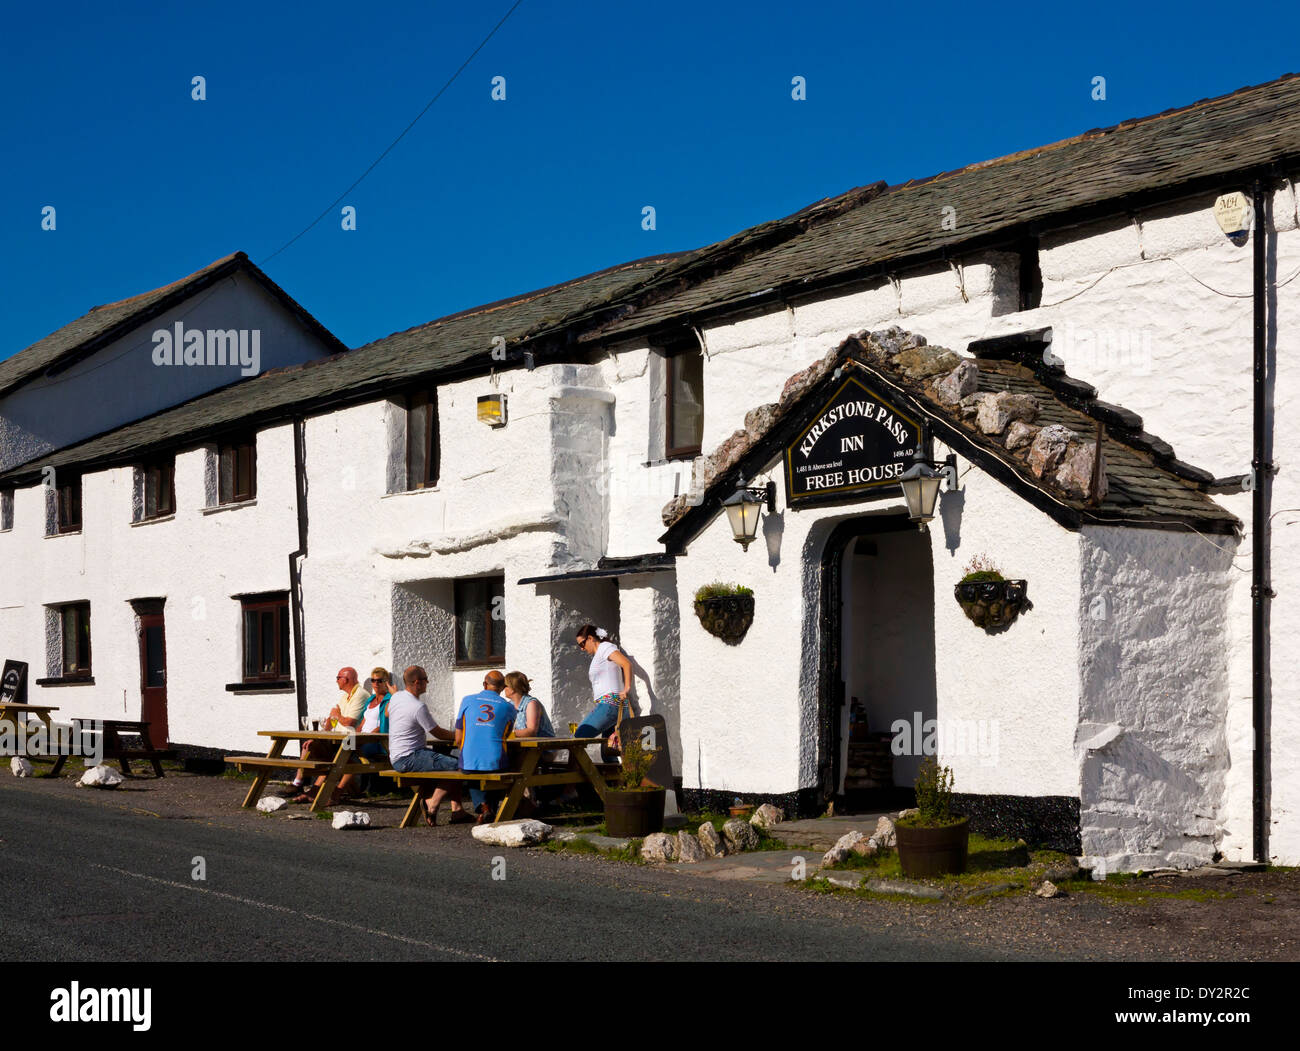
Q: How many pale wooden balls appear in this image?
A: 0